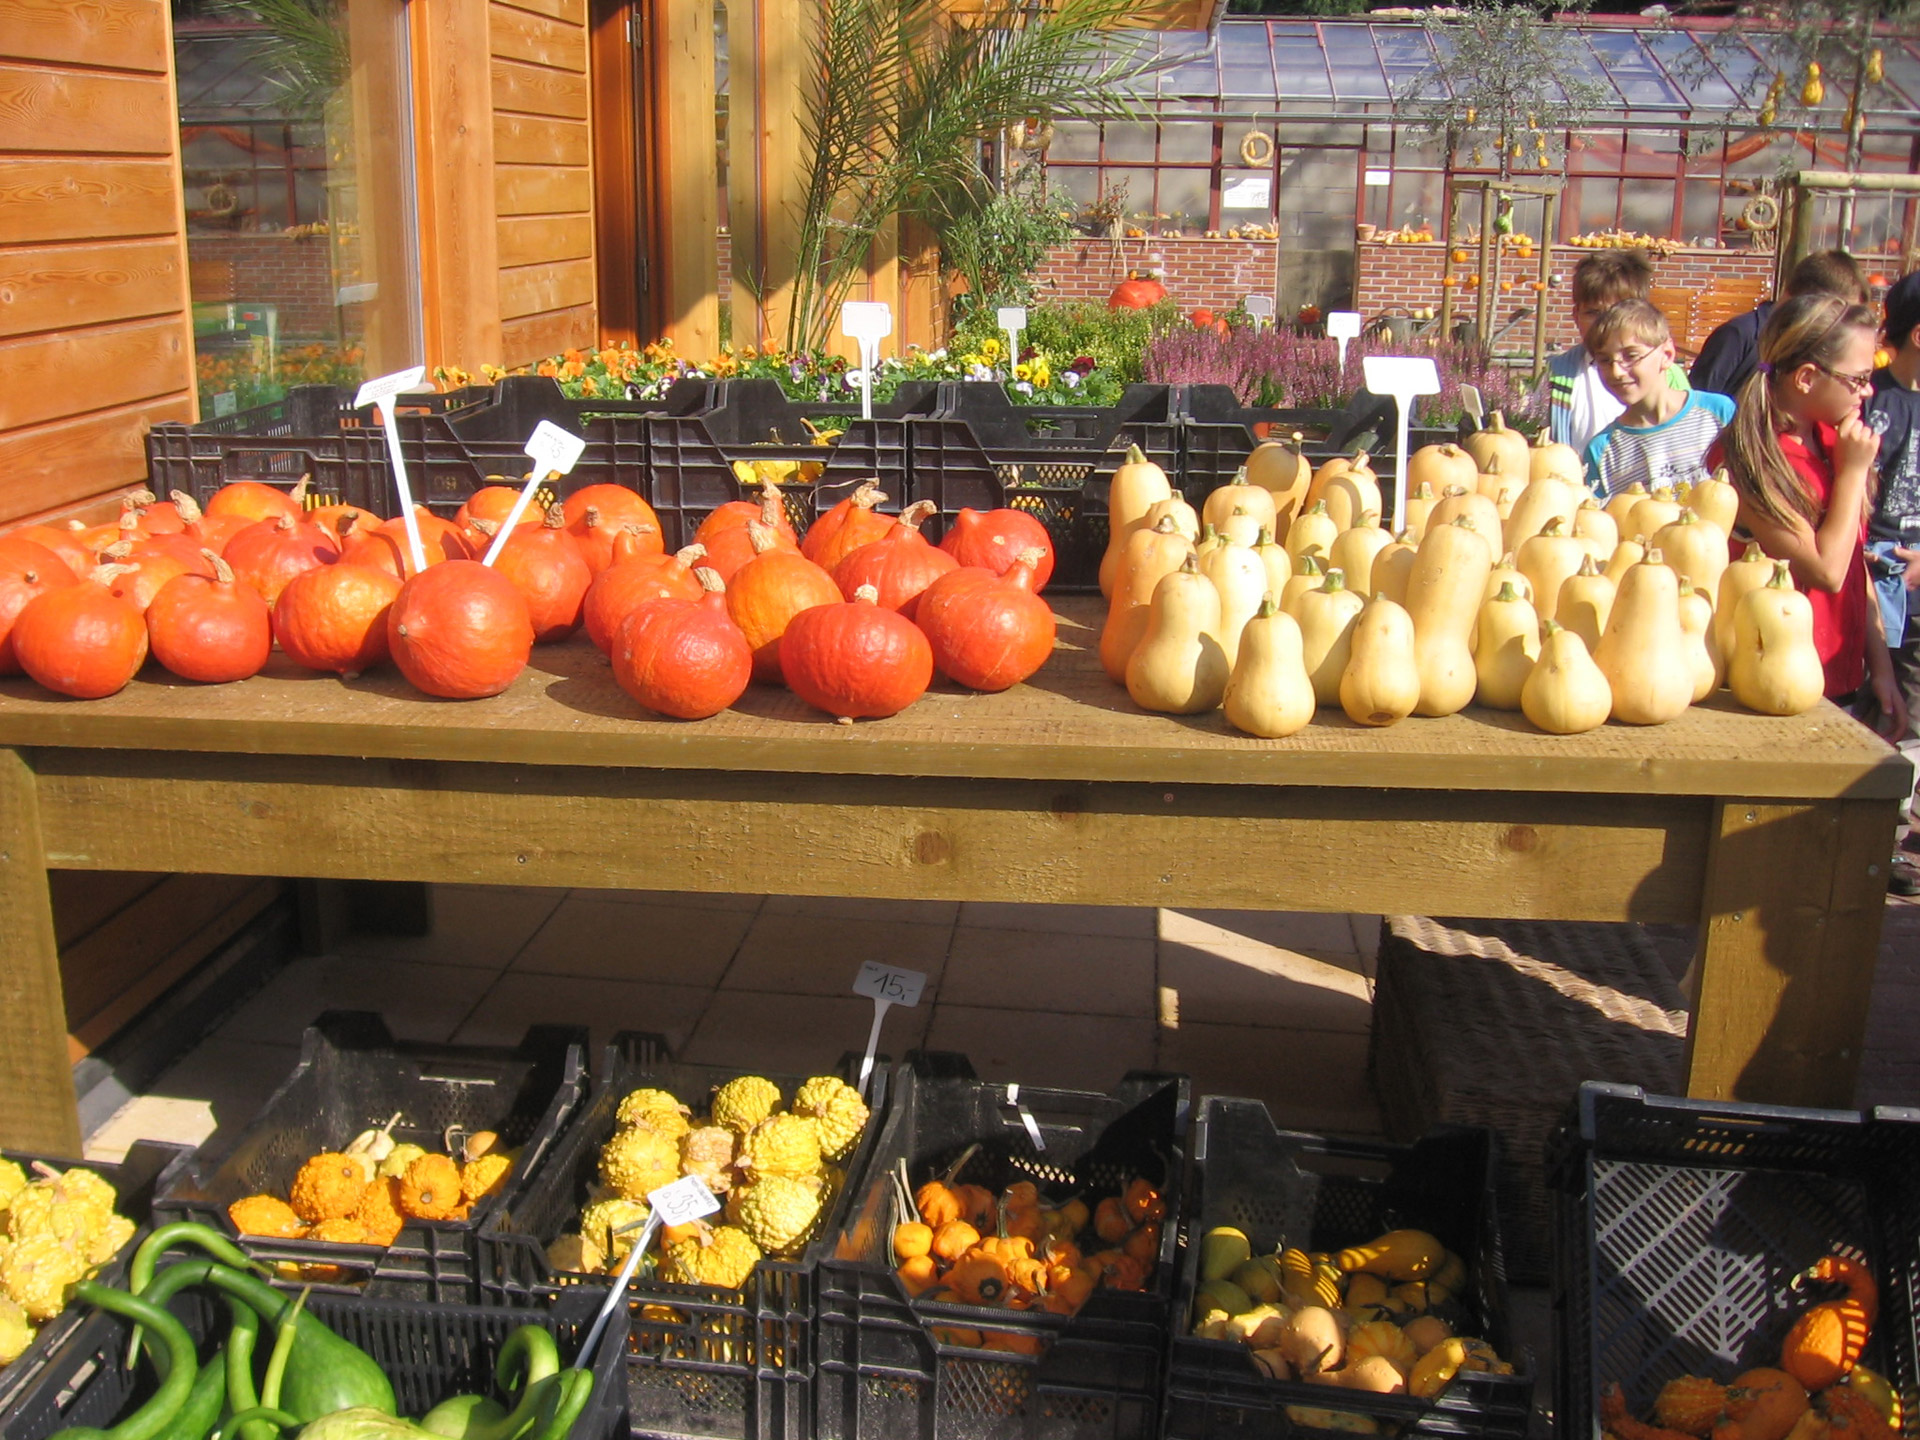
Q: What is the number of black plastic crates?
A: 12